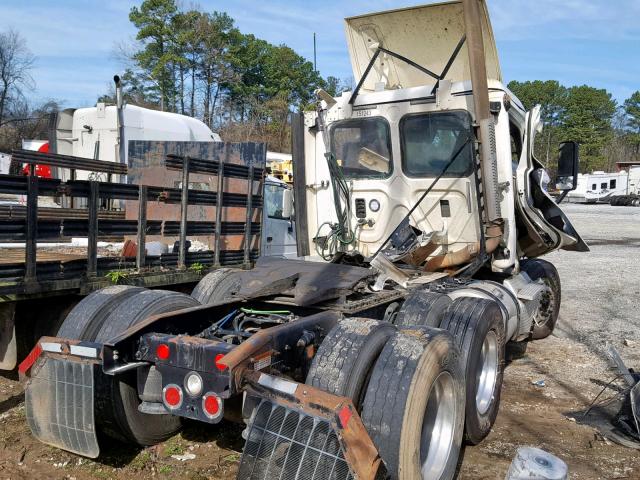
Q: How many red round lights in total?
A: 4